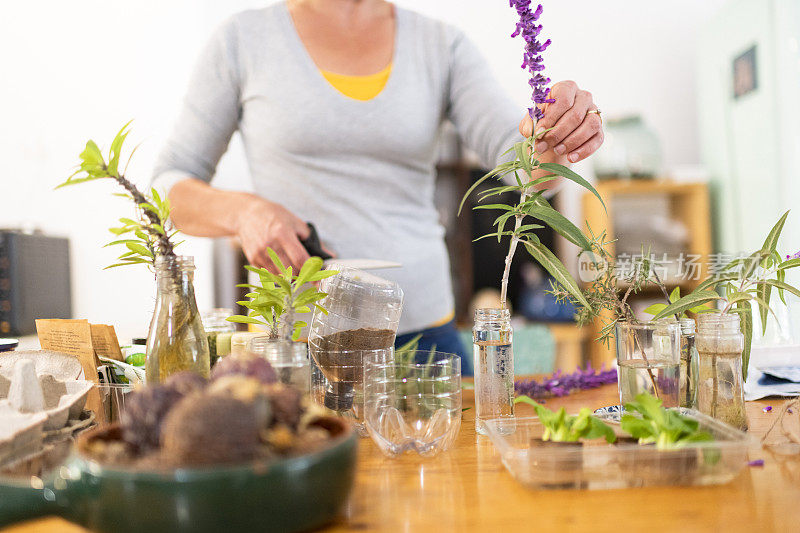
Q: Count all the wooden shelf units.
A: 1